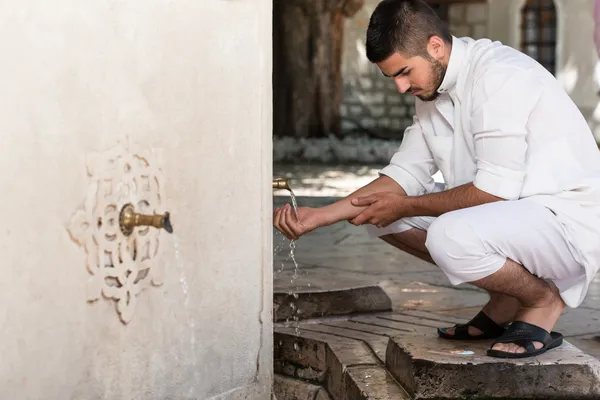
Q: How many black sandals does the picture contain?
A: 2